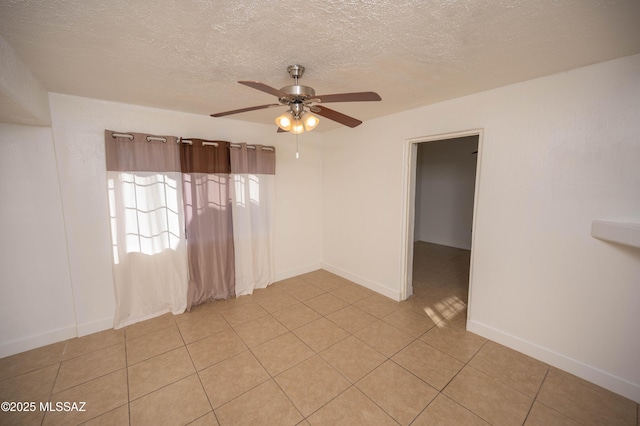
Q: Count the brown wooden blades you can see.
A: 5